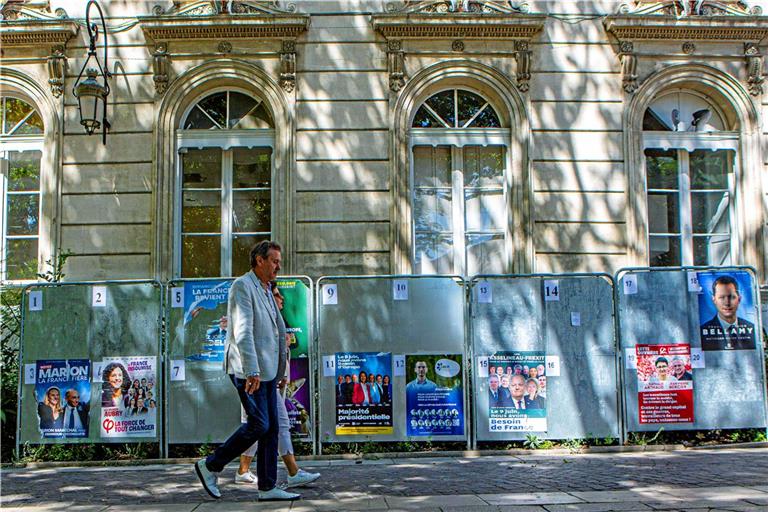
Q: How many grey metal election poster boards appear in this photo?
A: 5